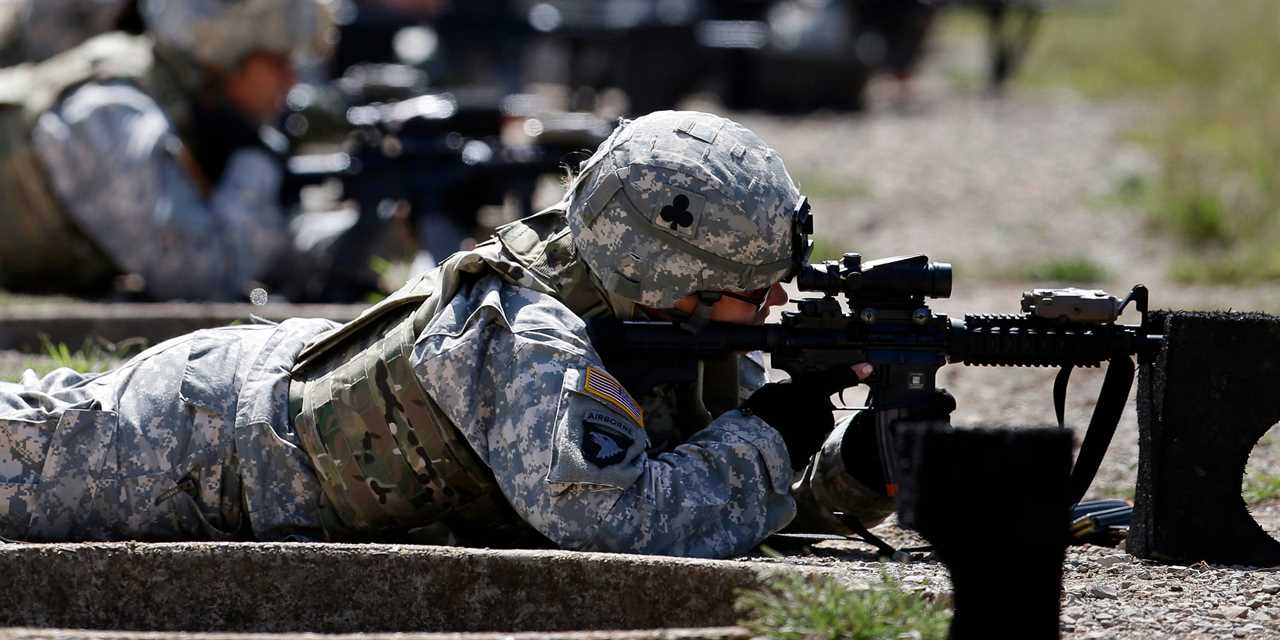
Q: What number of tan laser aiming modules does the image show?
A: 1